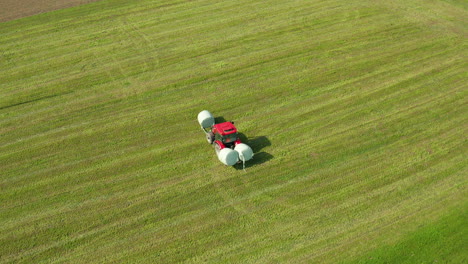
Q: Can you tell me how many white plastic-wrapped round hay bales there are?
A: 3